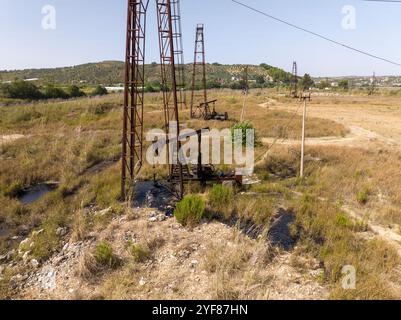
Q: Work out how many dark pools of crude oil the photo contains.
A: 3